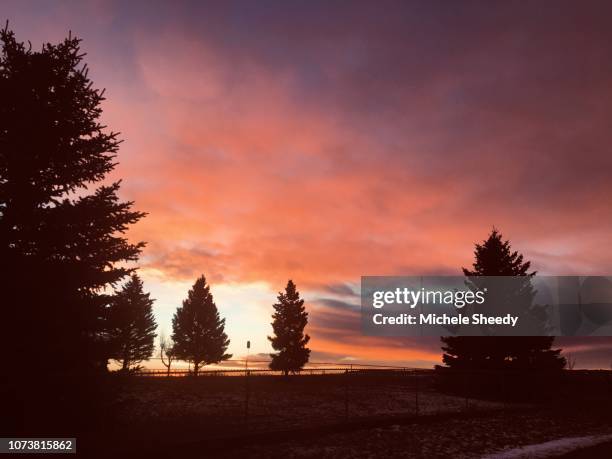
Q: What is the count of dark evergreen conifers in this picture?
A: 5